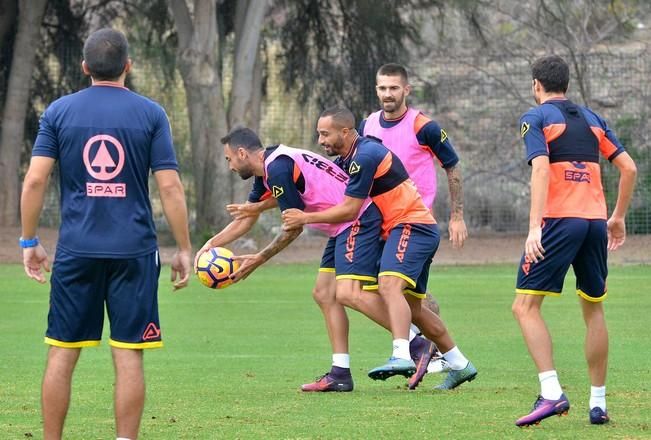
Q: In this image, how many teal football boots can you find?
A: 2